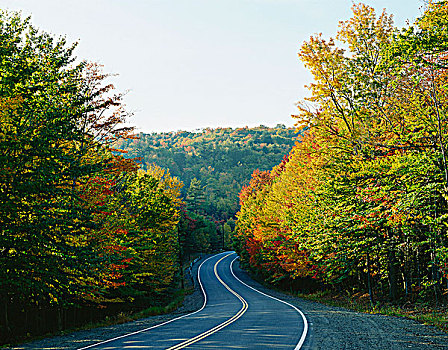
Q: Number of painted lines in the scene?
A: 4